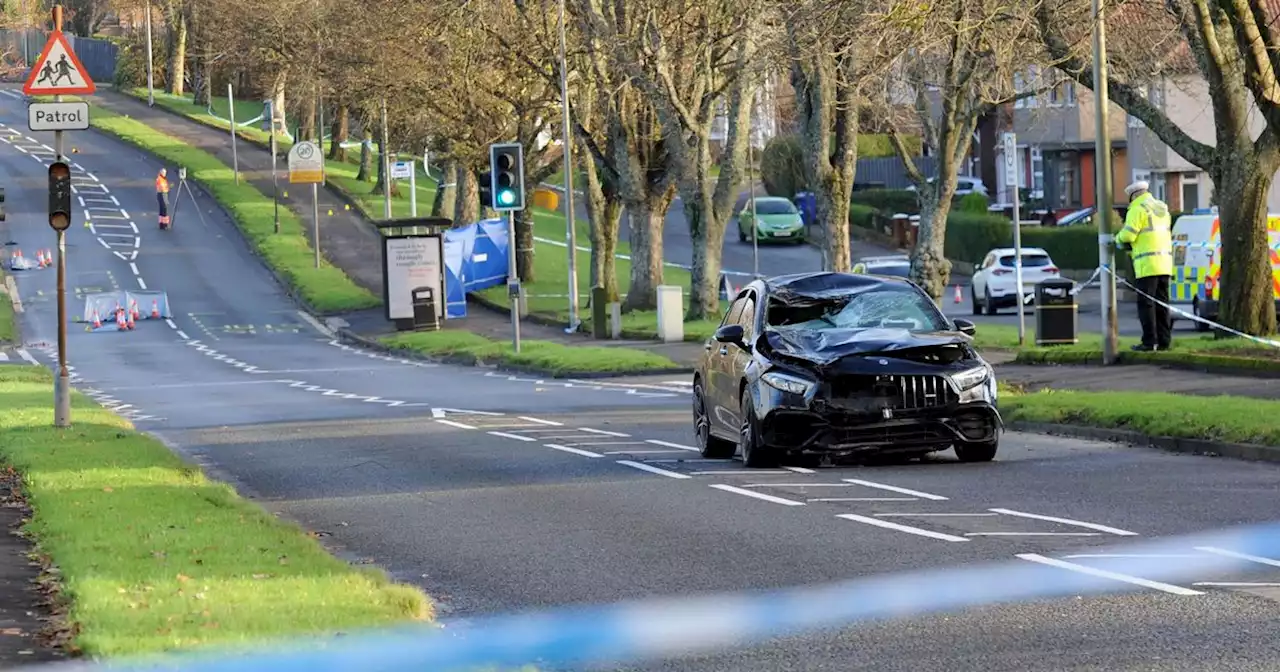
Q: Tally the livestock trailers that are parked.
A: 0